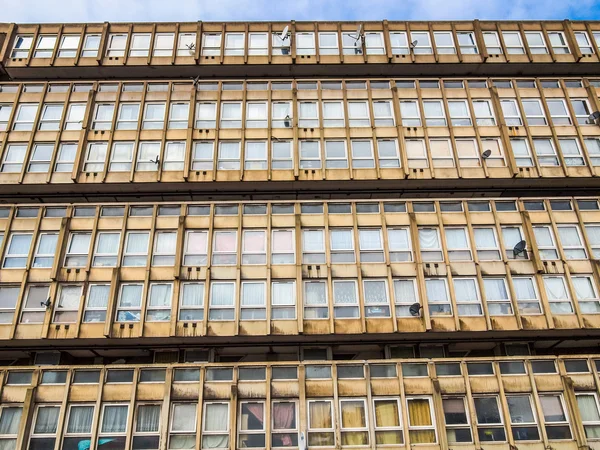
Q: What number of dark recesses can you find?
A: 3